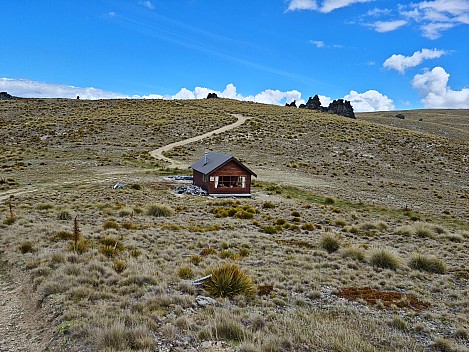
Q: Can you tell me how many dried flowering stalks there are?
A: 2